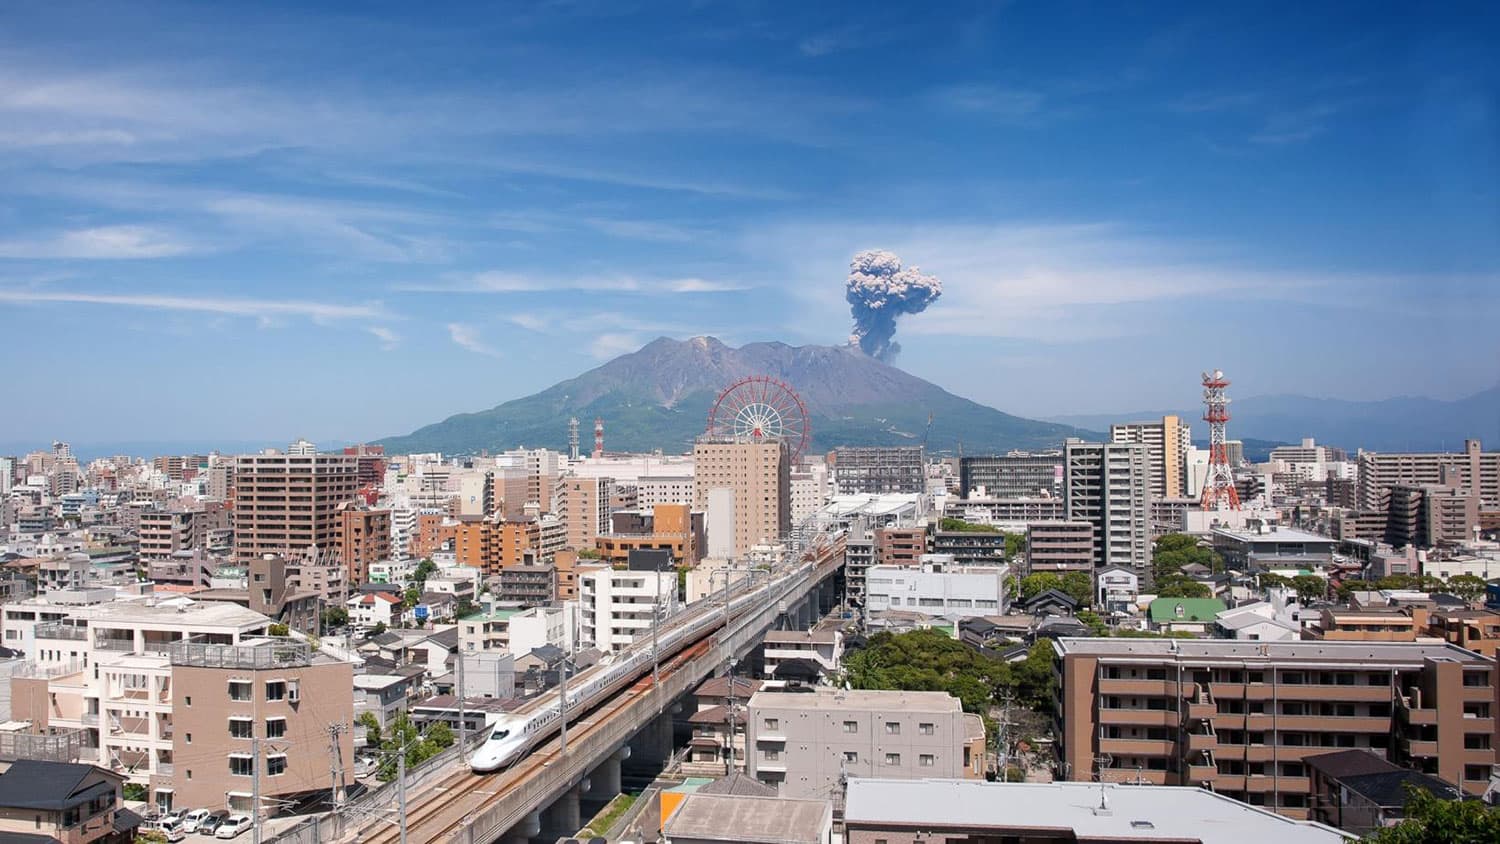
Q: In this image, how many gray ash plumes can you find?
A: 1